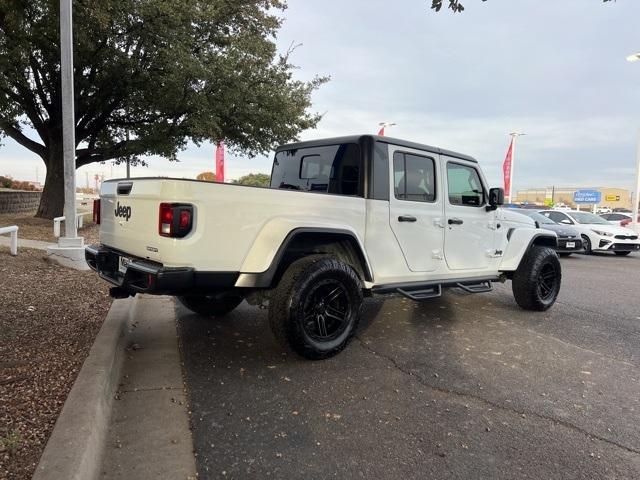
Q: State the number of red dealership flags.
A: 3